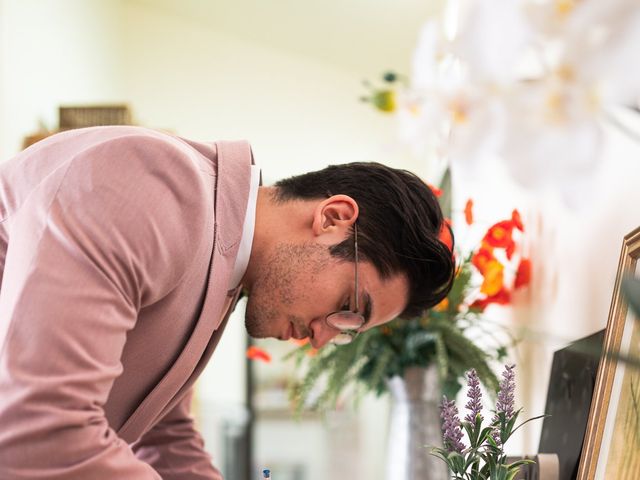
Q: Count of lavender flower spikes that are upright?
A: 3